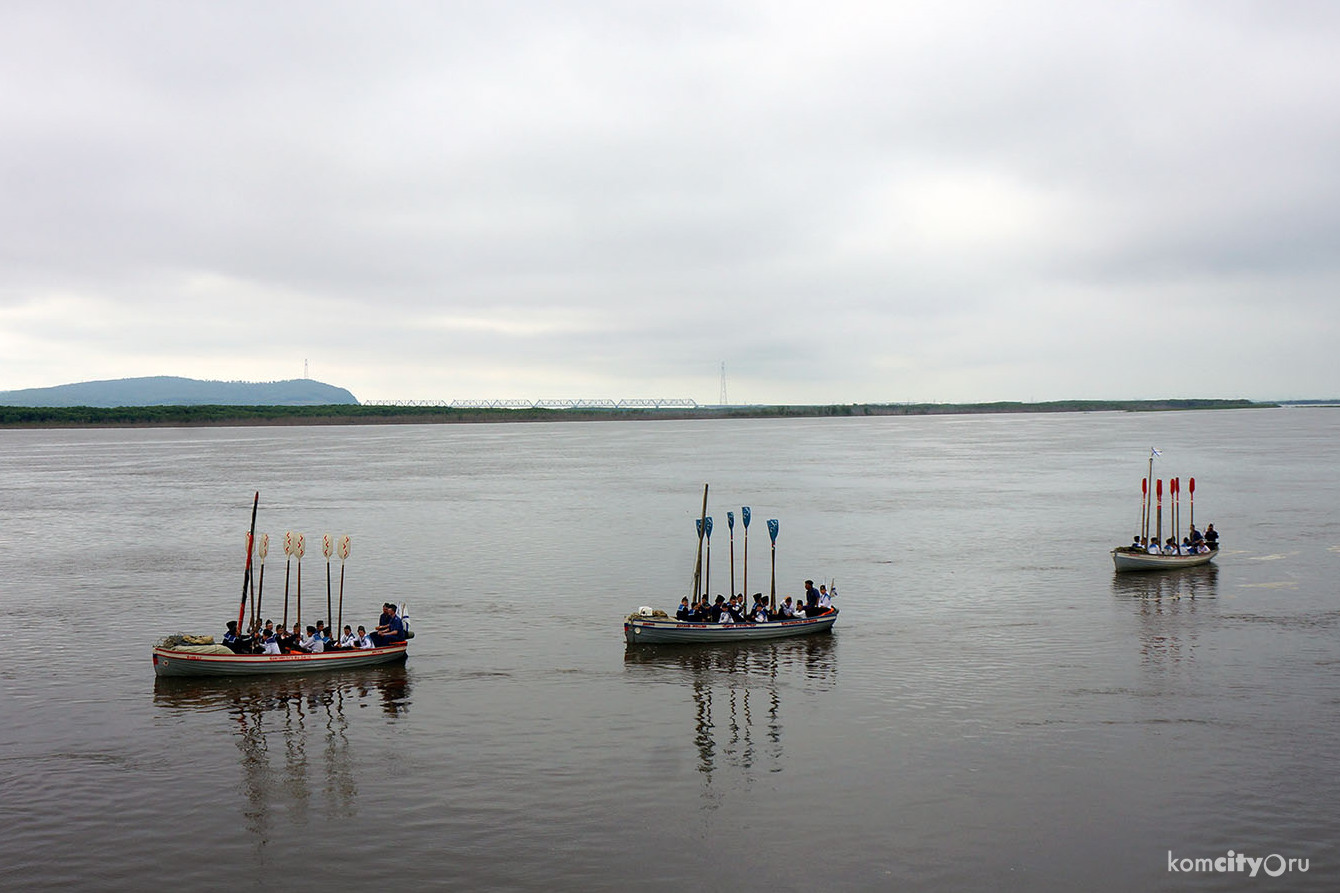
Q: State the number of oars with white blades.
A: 6